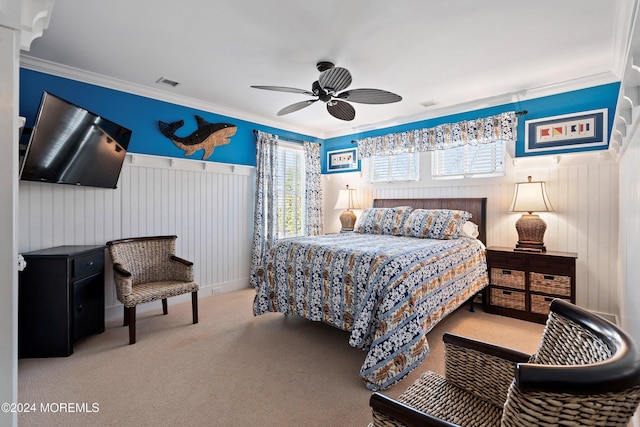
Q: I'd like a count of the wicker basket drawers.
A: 4